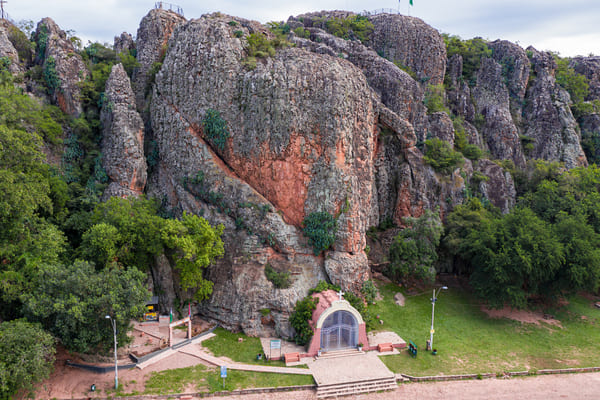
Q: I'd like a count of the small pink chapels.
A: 1